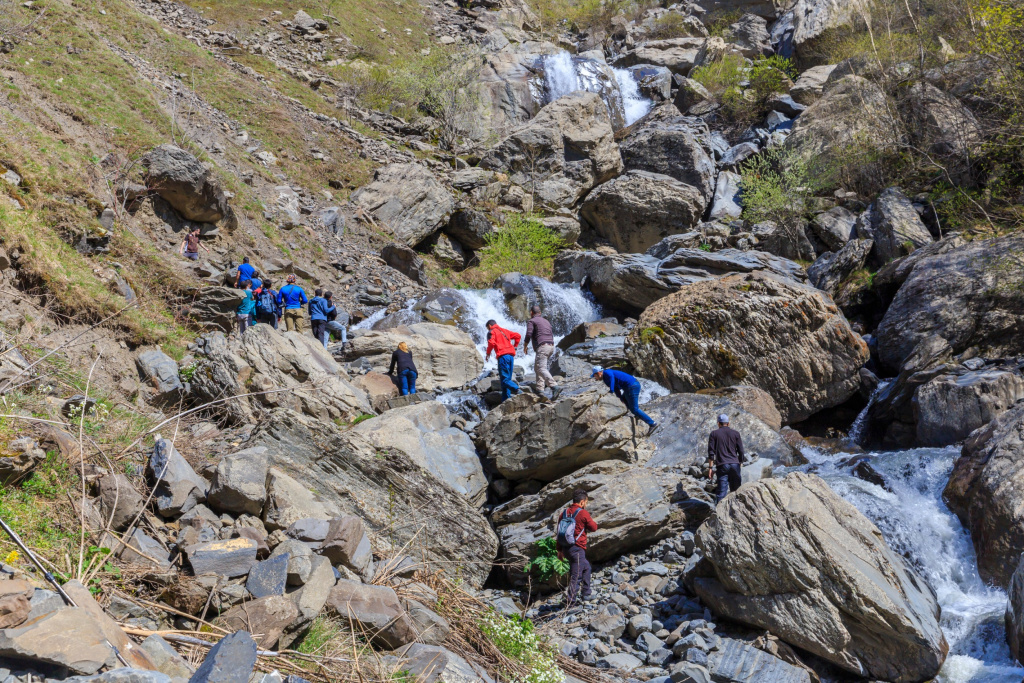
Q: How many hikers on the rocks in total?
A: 15